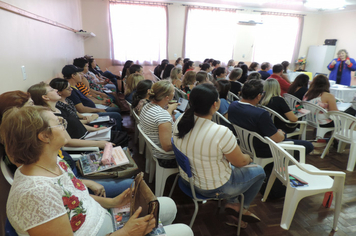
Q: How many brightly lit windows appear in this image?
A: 3